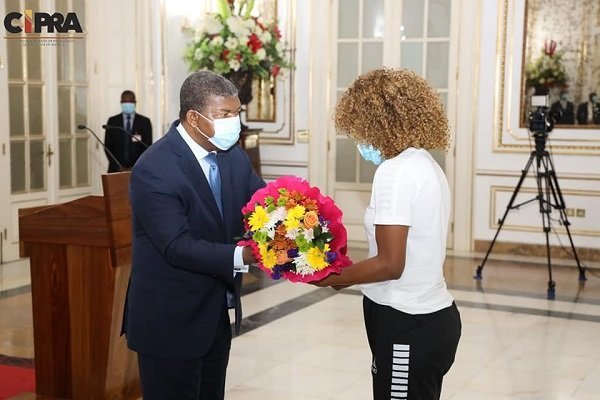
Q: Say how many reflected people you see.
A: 2